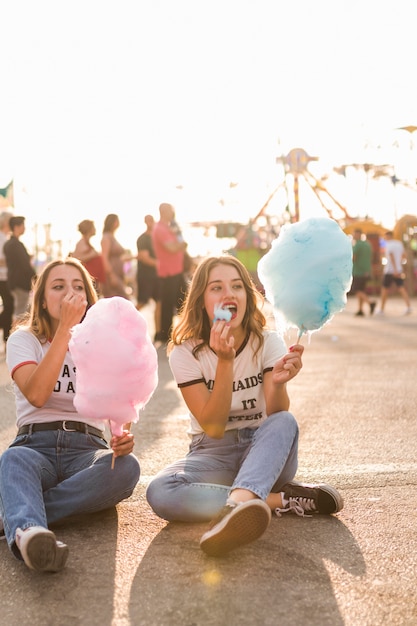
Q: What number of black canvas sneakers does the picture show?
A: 2